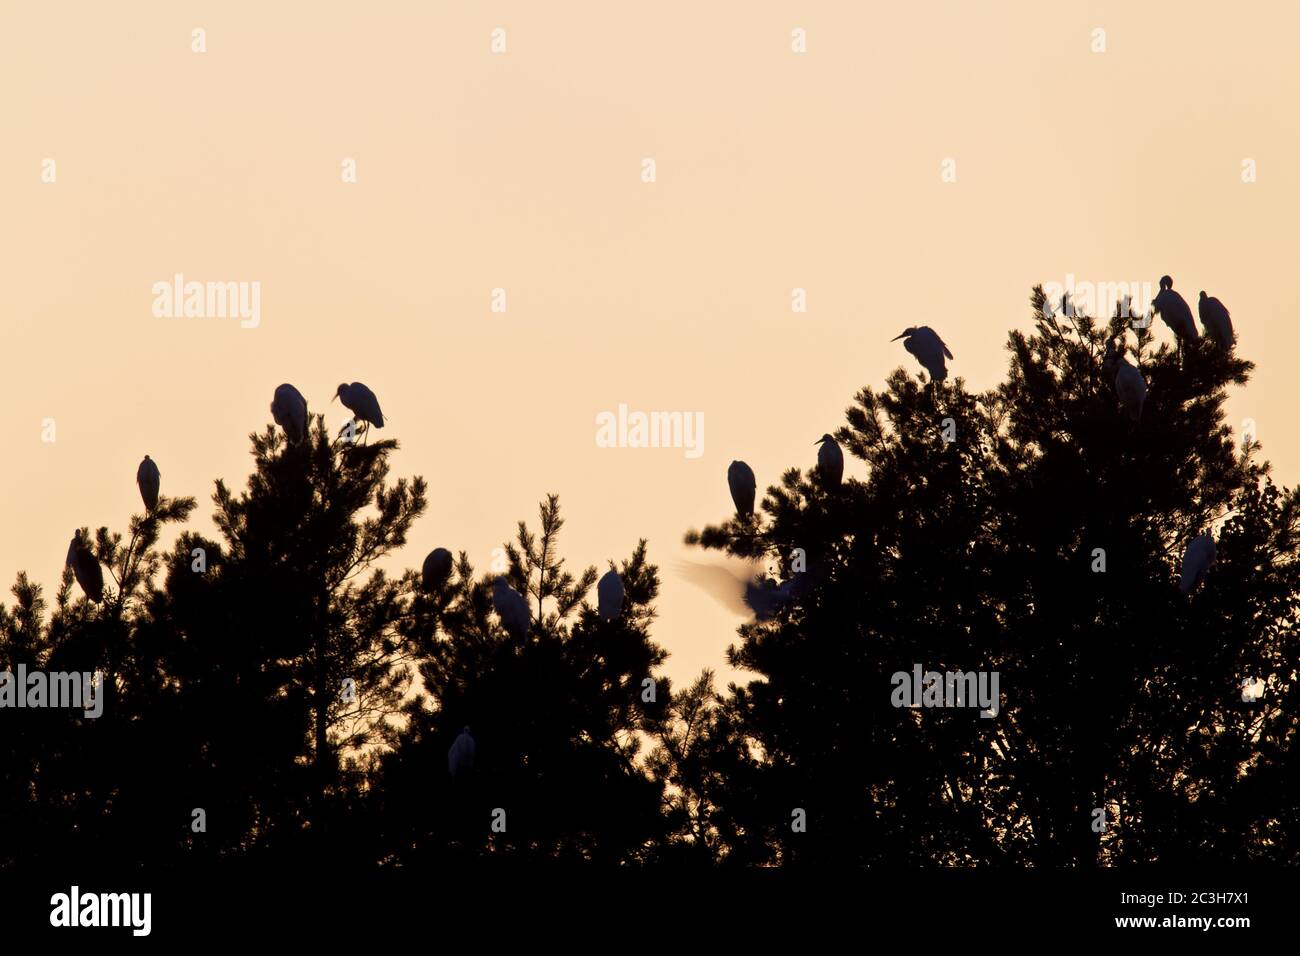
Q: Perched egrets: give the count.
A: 15